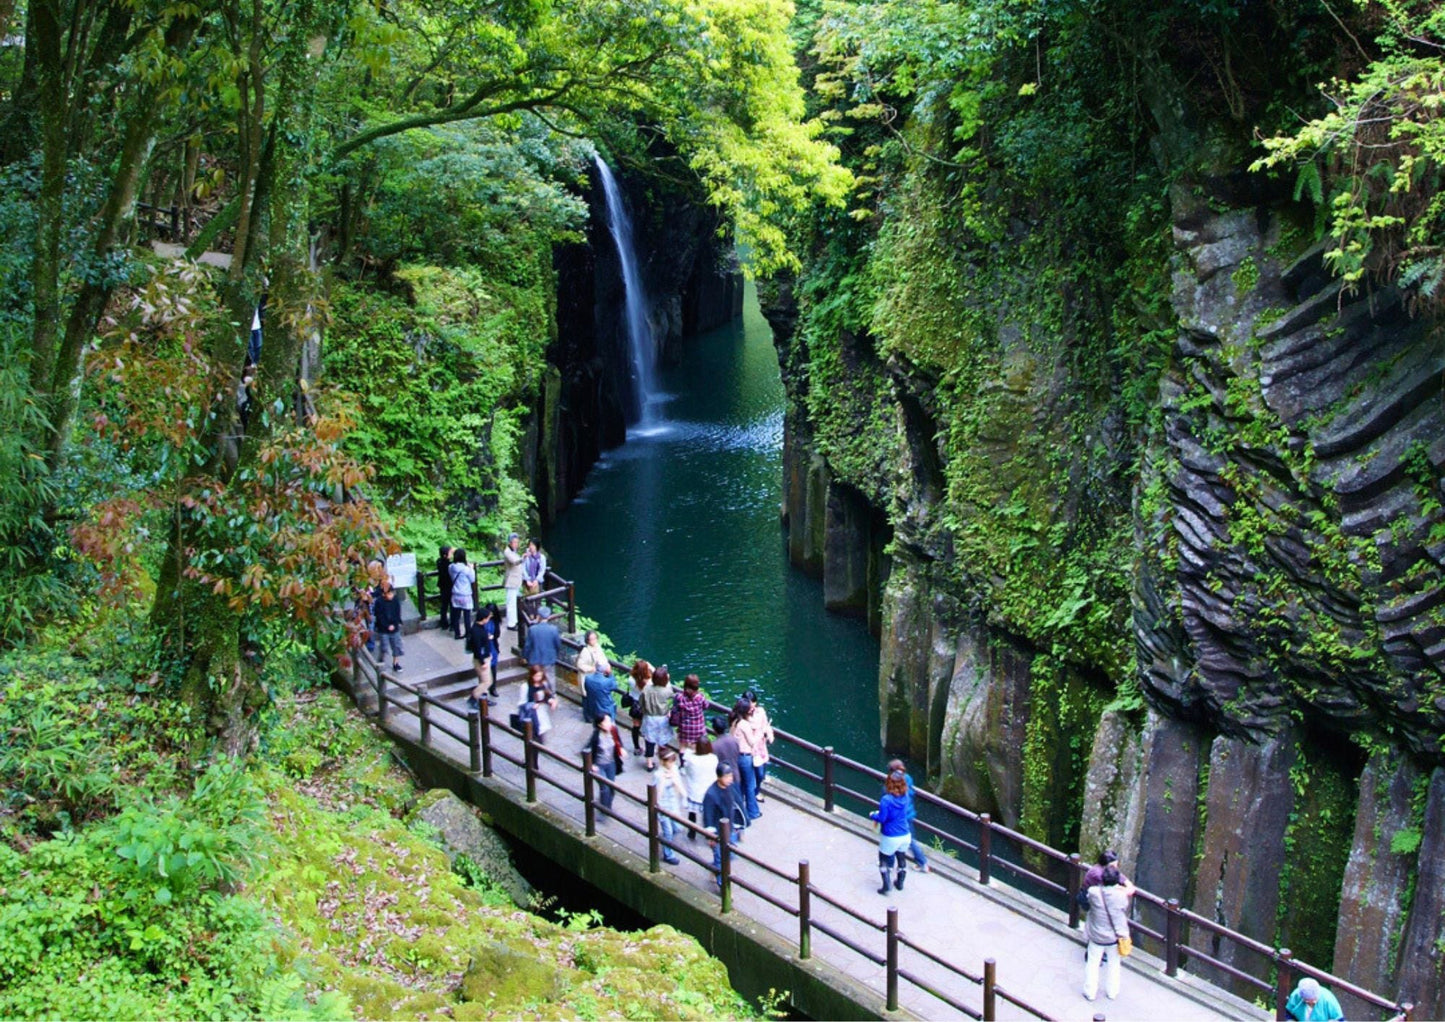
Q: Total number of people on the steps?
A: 2